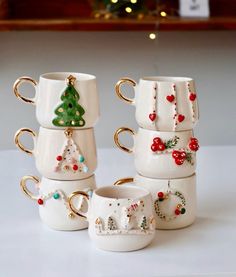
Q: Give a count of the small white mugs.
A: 7